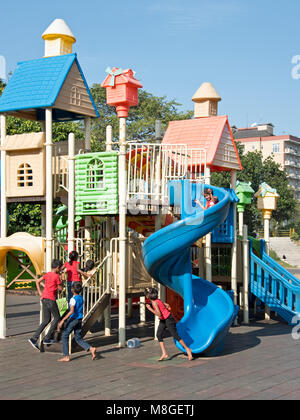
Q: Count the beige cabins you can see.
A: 1